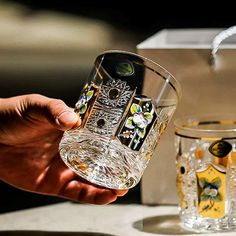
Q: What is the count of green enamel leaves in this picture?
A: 10